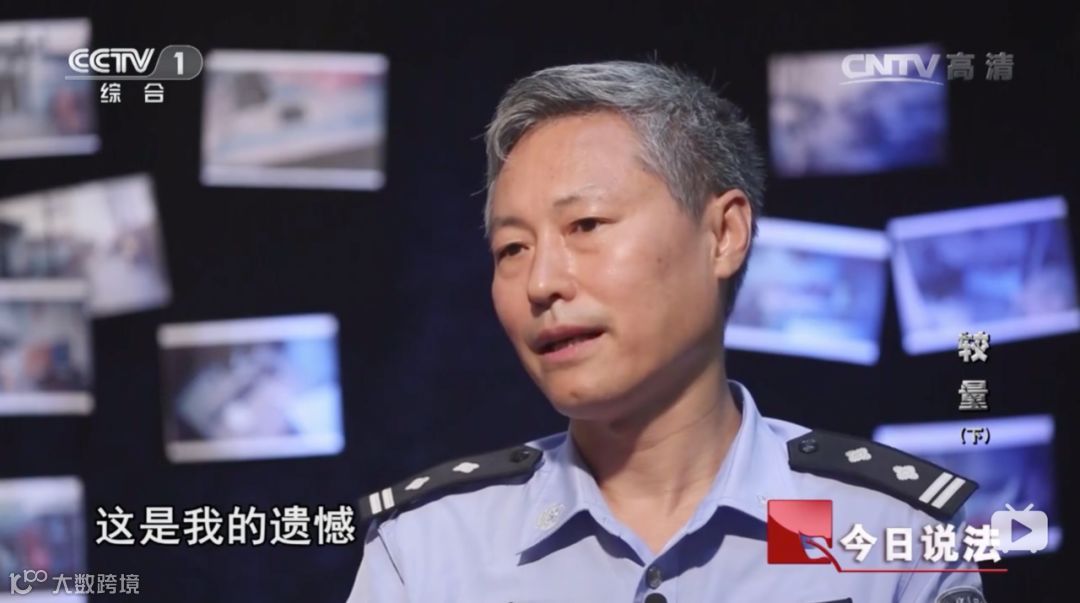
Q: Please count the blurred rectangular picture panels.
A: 10